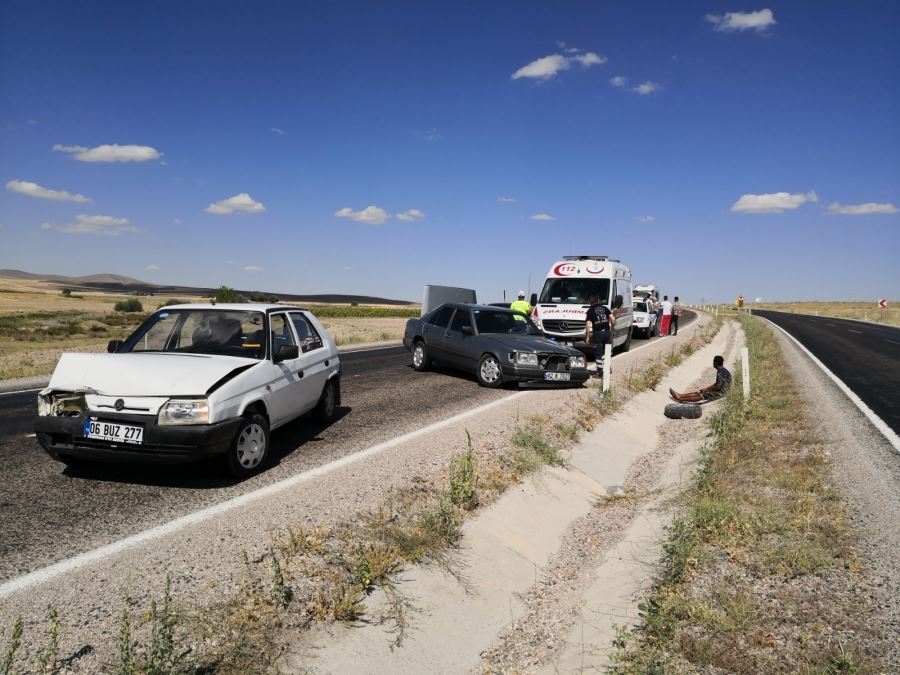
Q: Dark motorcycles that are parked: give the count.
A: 0